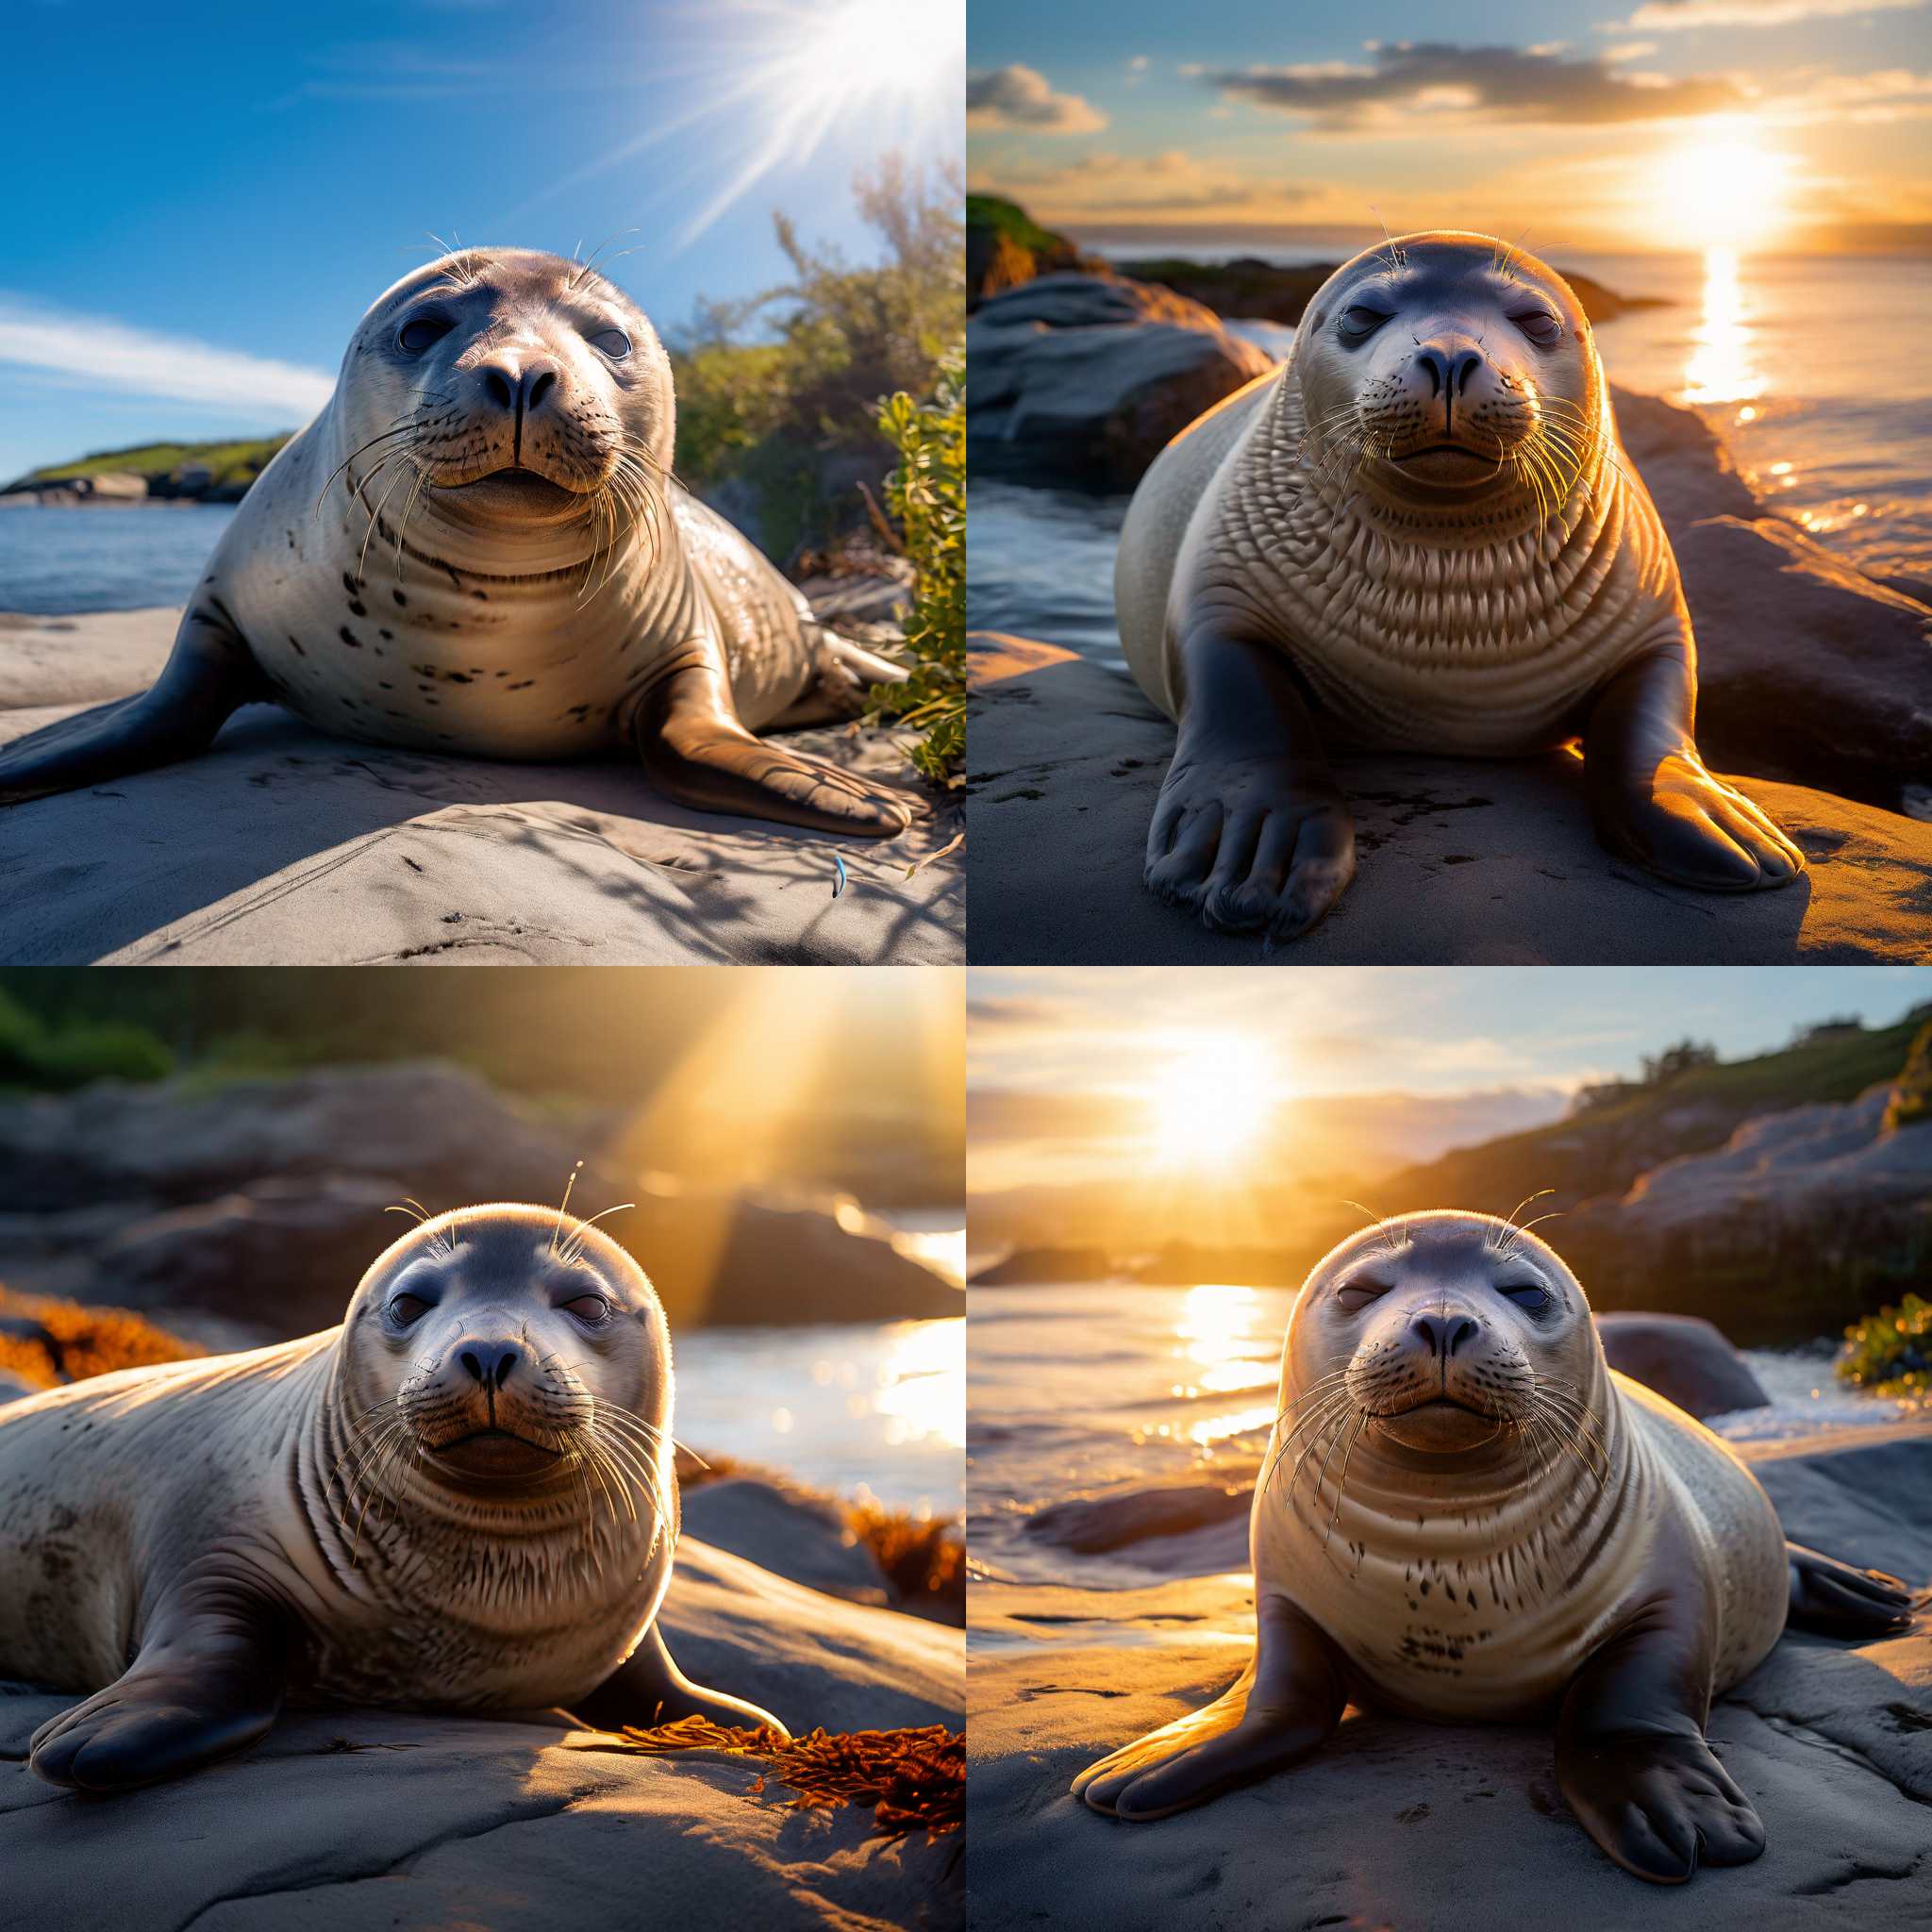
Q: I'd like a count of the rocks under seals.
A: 4